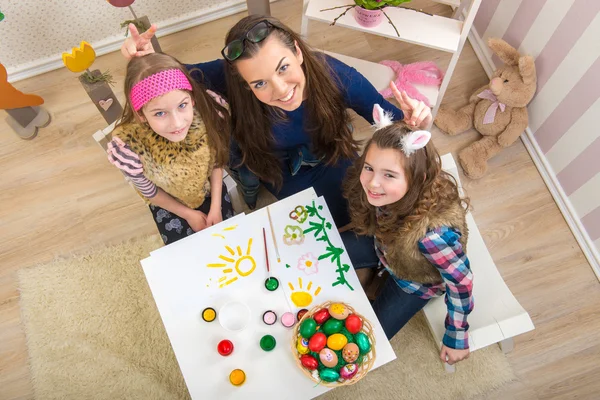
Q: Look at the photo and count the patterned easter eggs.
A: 5